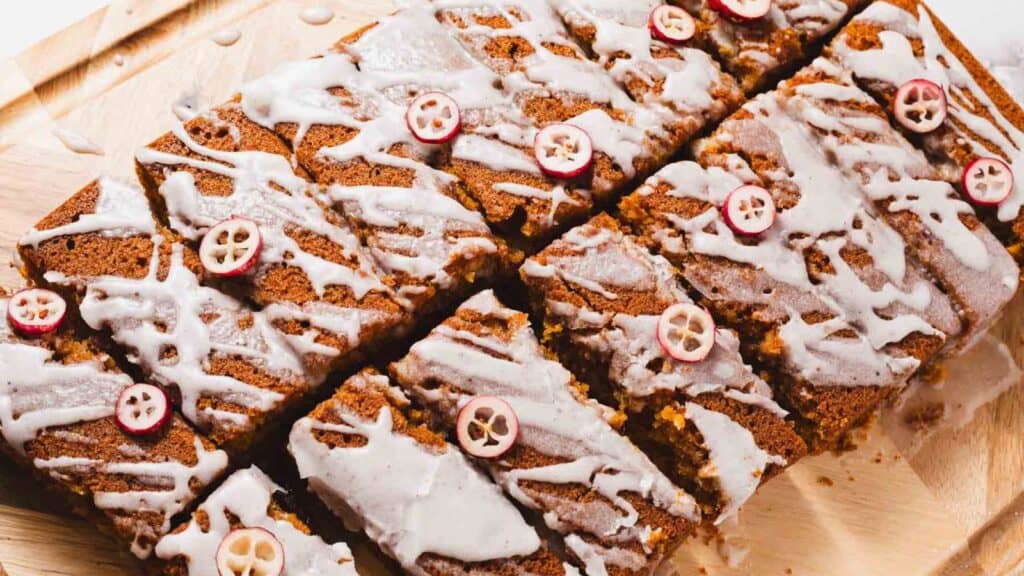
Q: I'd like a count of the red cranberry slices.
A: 13